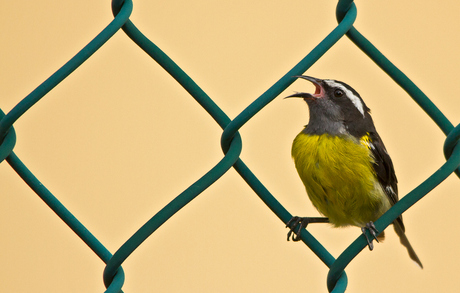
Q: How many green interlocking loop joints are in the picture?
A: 7